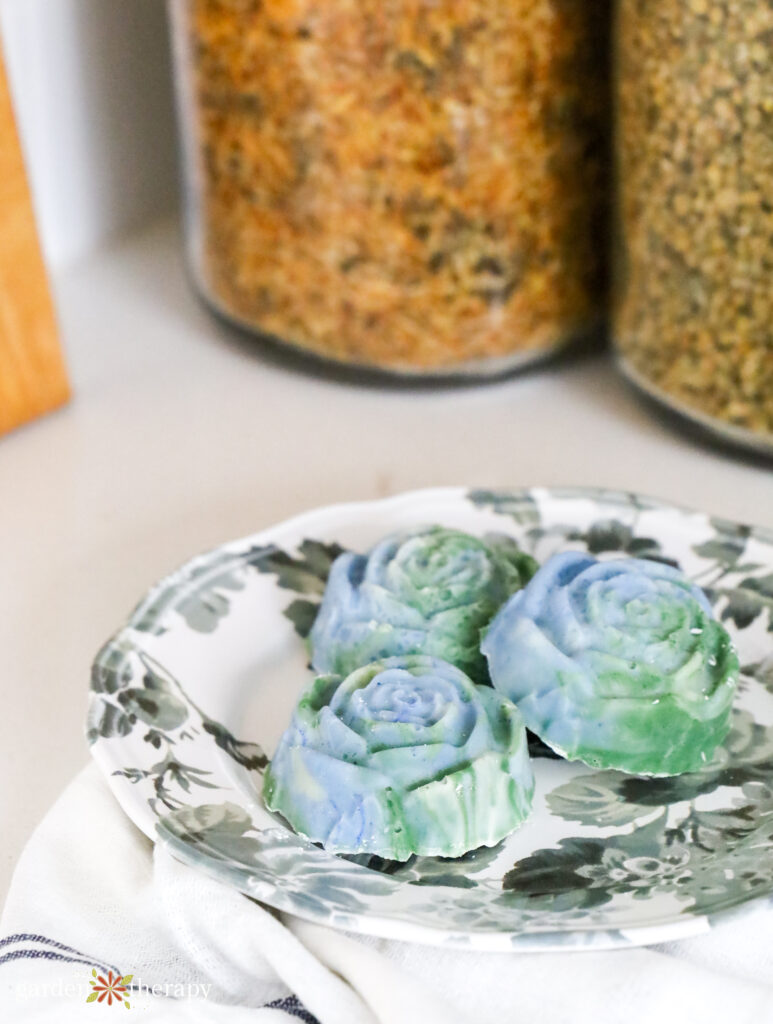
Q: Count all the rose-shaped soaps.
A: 3